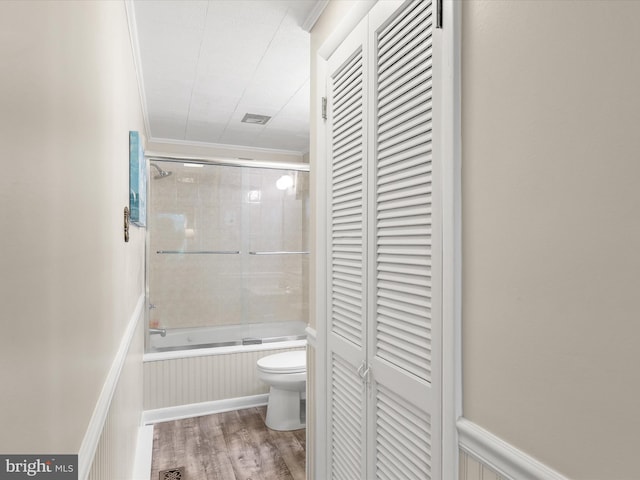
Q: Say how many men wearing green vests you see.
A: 0